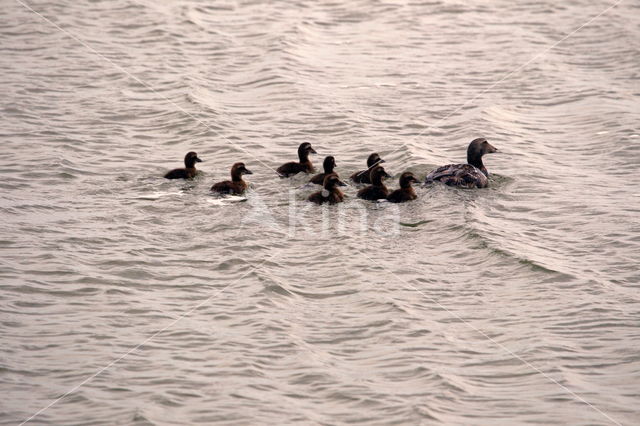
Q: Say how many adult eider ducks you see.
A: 1